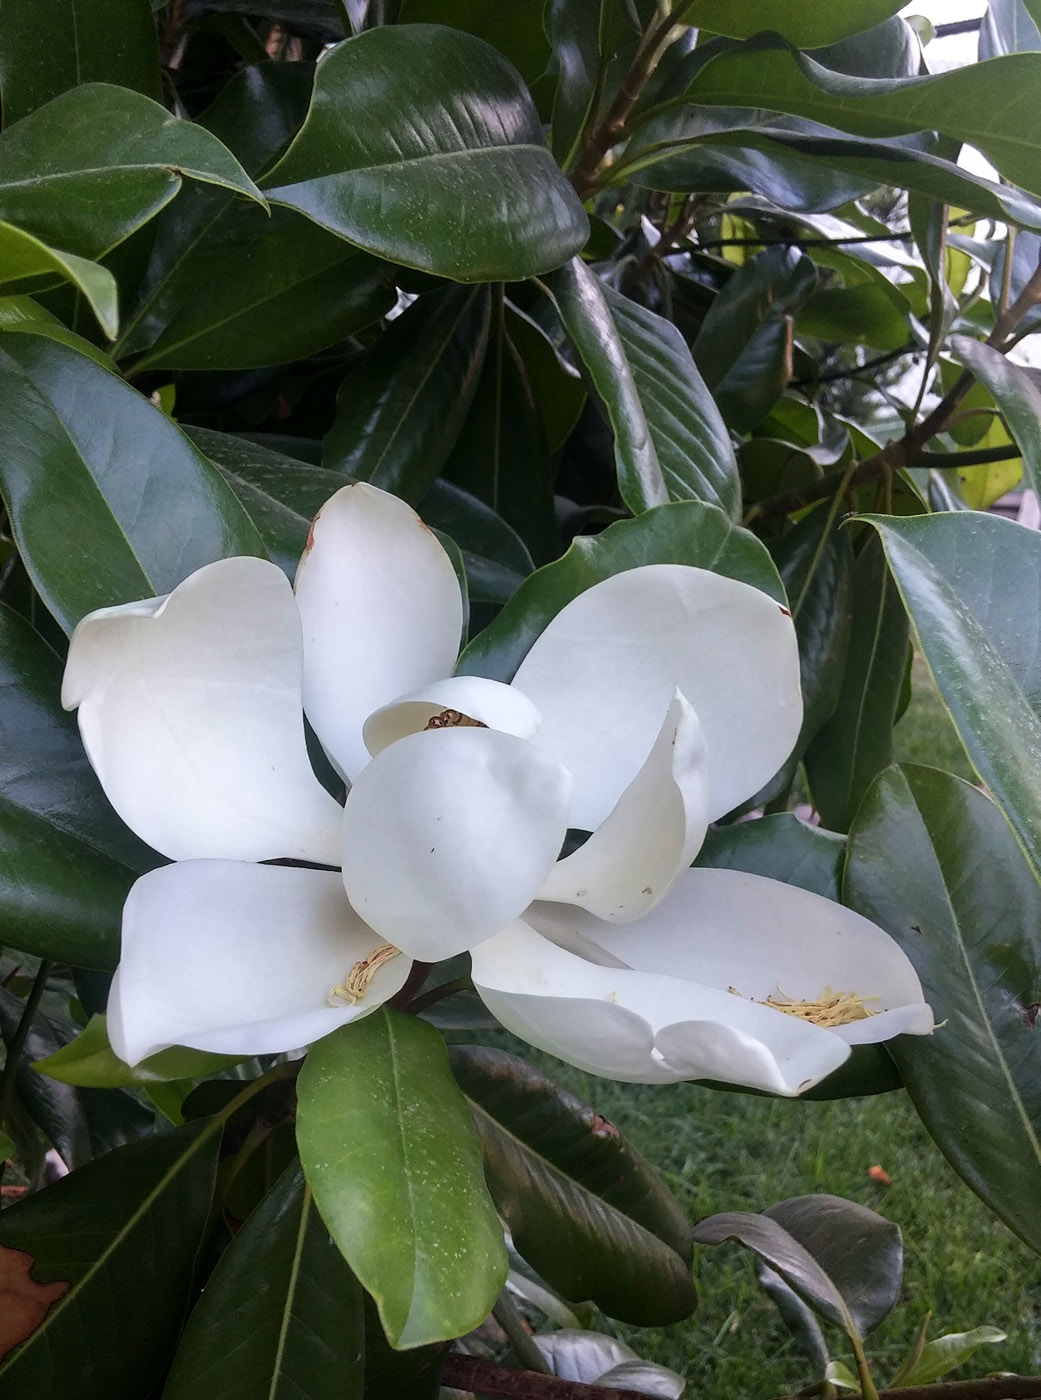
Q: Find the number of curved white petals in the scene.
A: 9